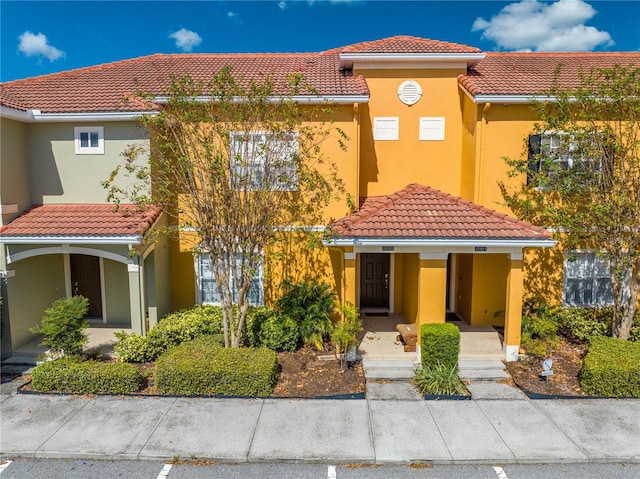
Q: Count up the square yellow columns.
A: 3